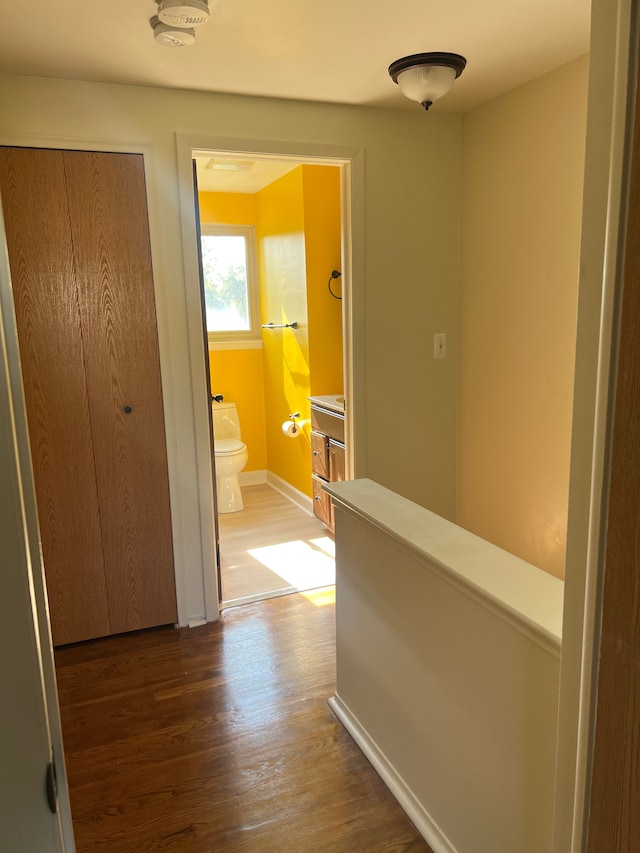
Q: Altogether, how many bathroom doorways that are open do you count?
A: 1